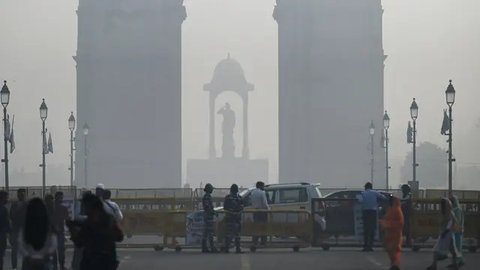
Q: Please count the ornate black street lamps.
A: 8